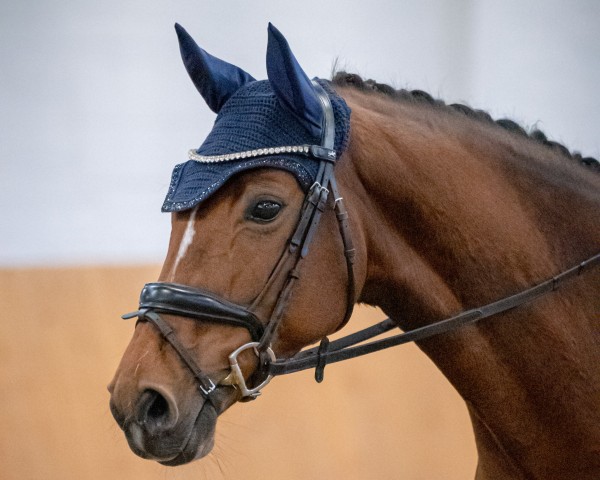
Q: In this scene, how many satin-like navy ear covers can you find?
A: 2